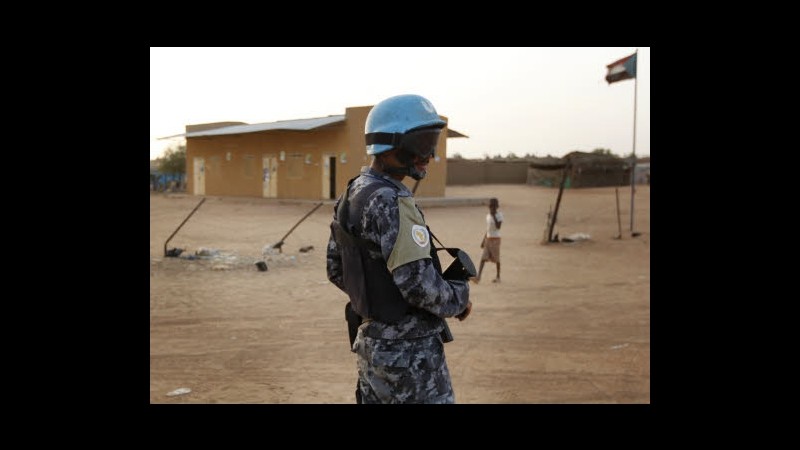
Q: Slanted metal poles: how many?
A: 2